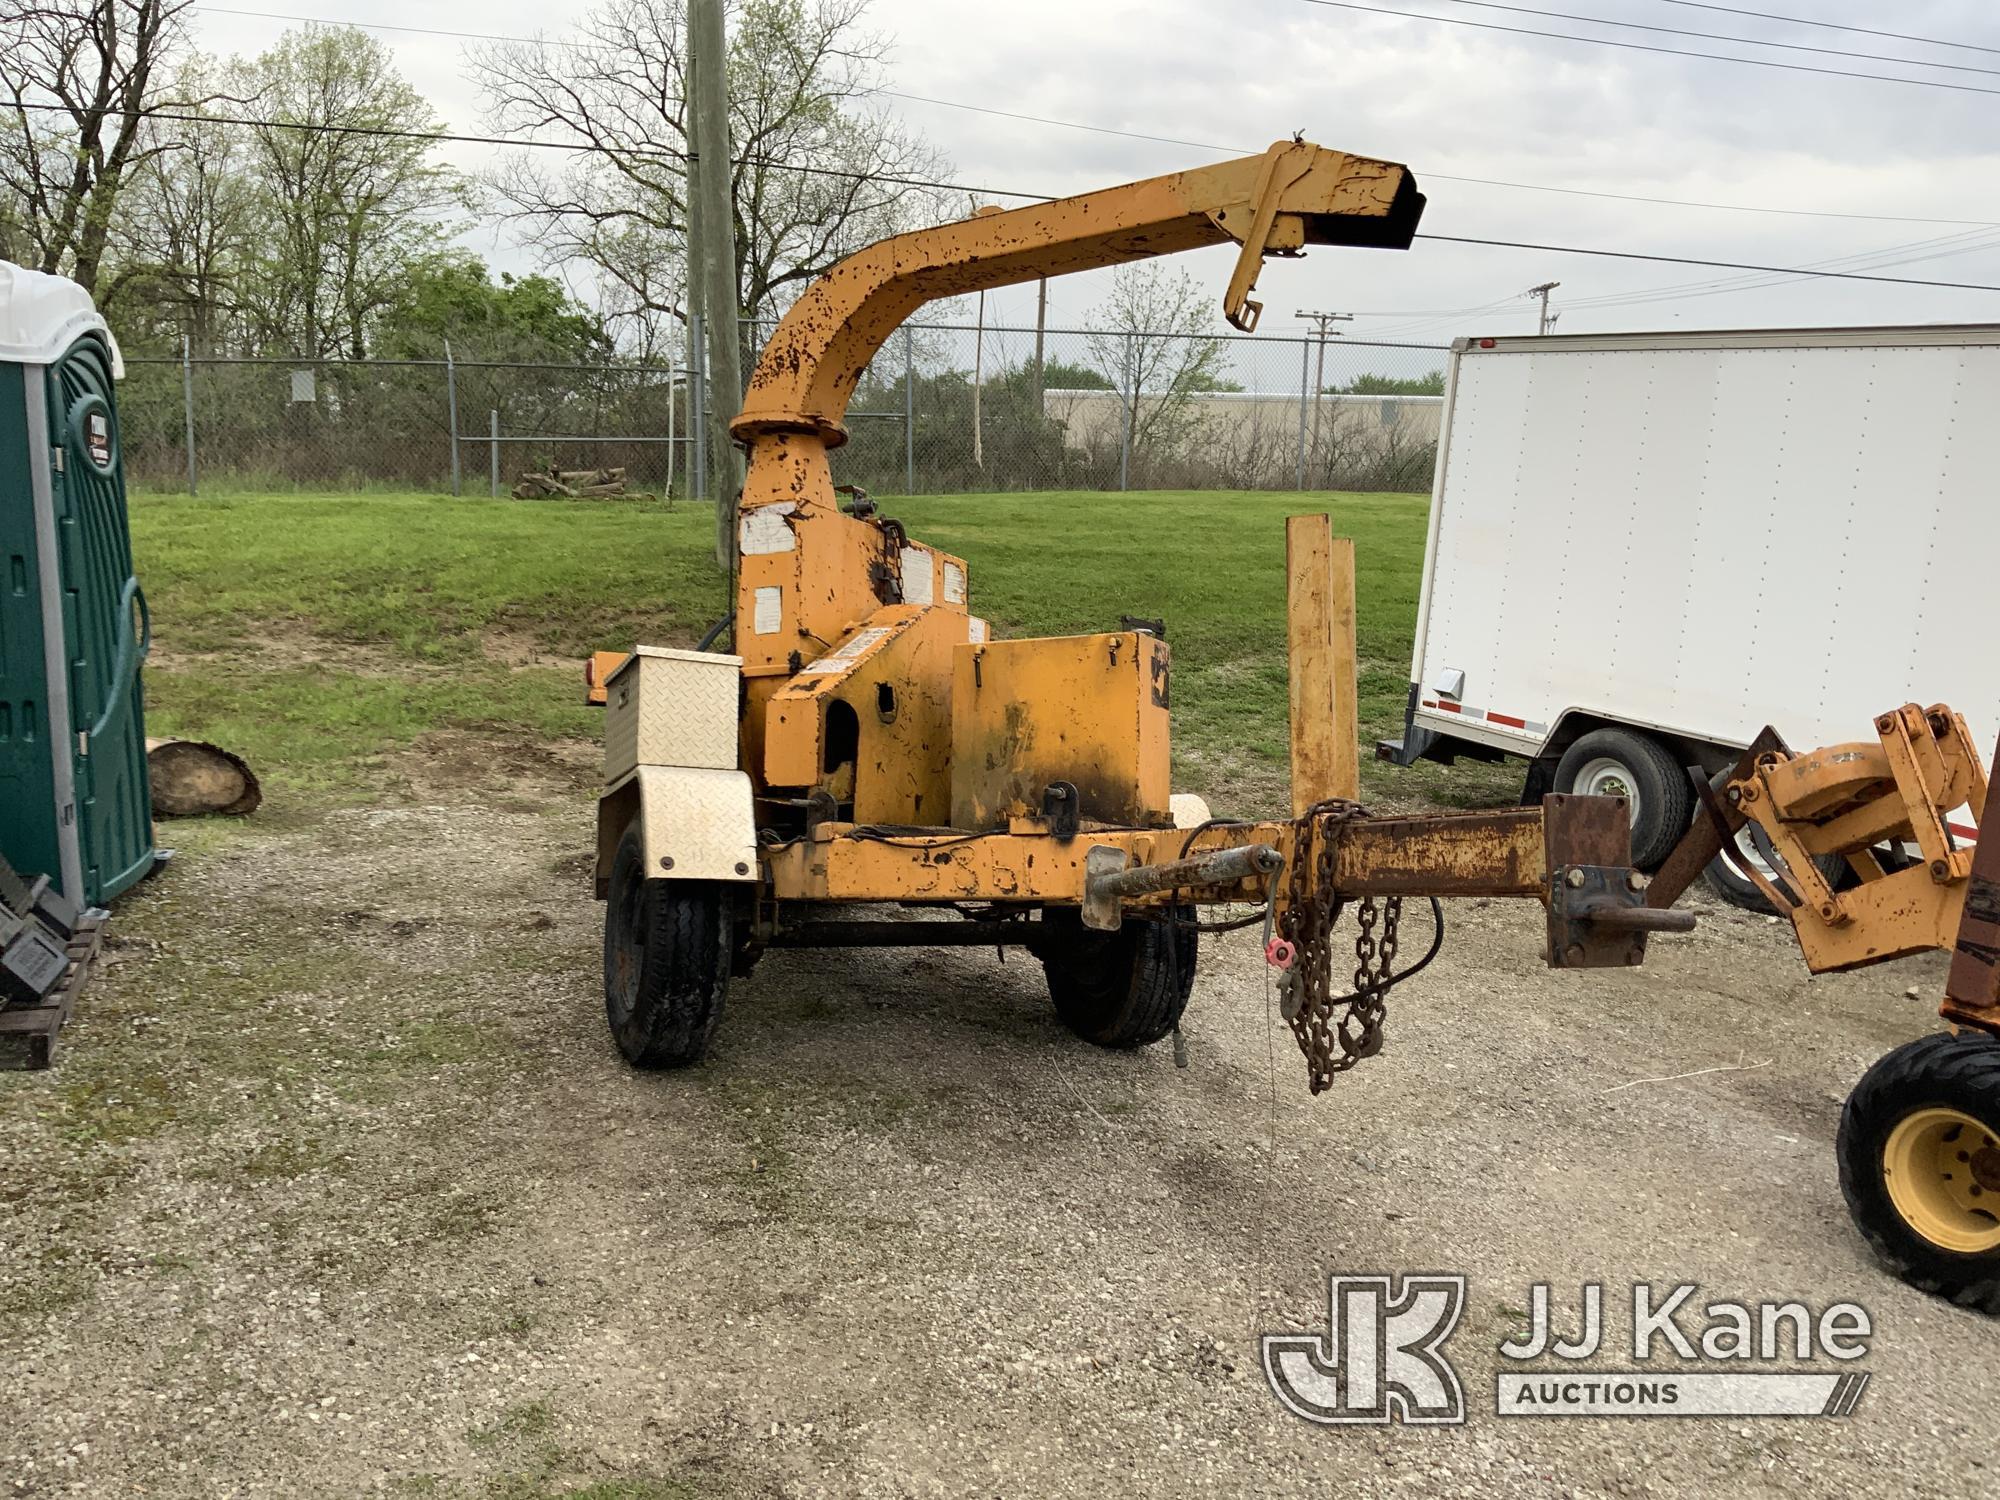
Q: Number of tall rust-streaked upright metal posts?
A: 2